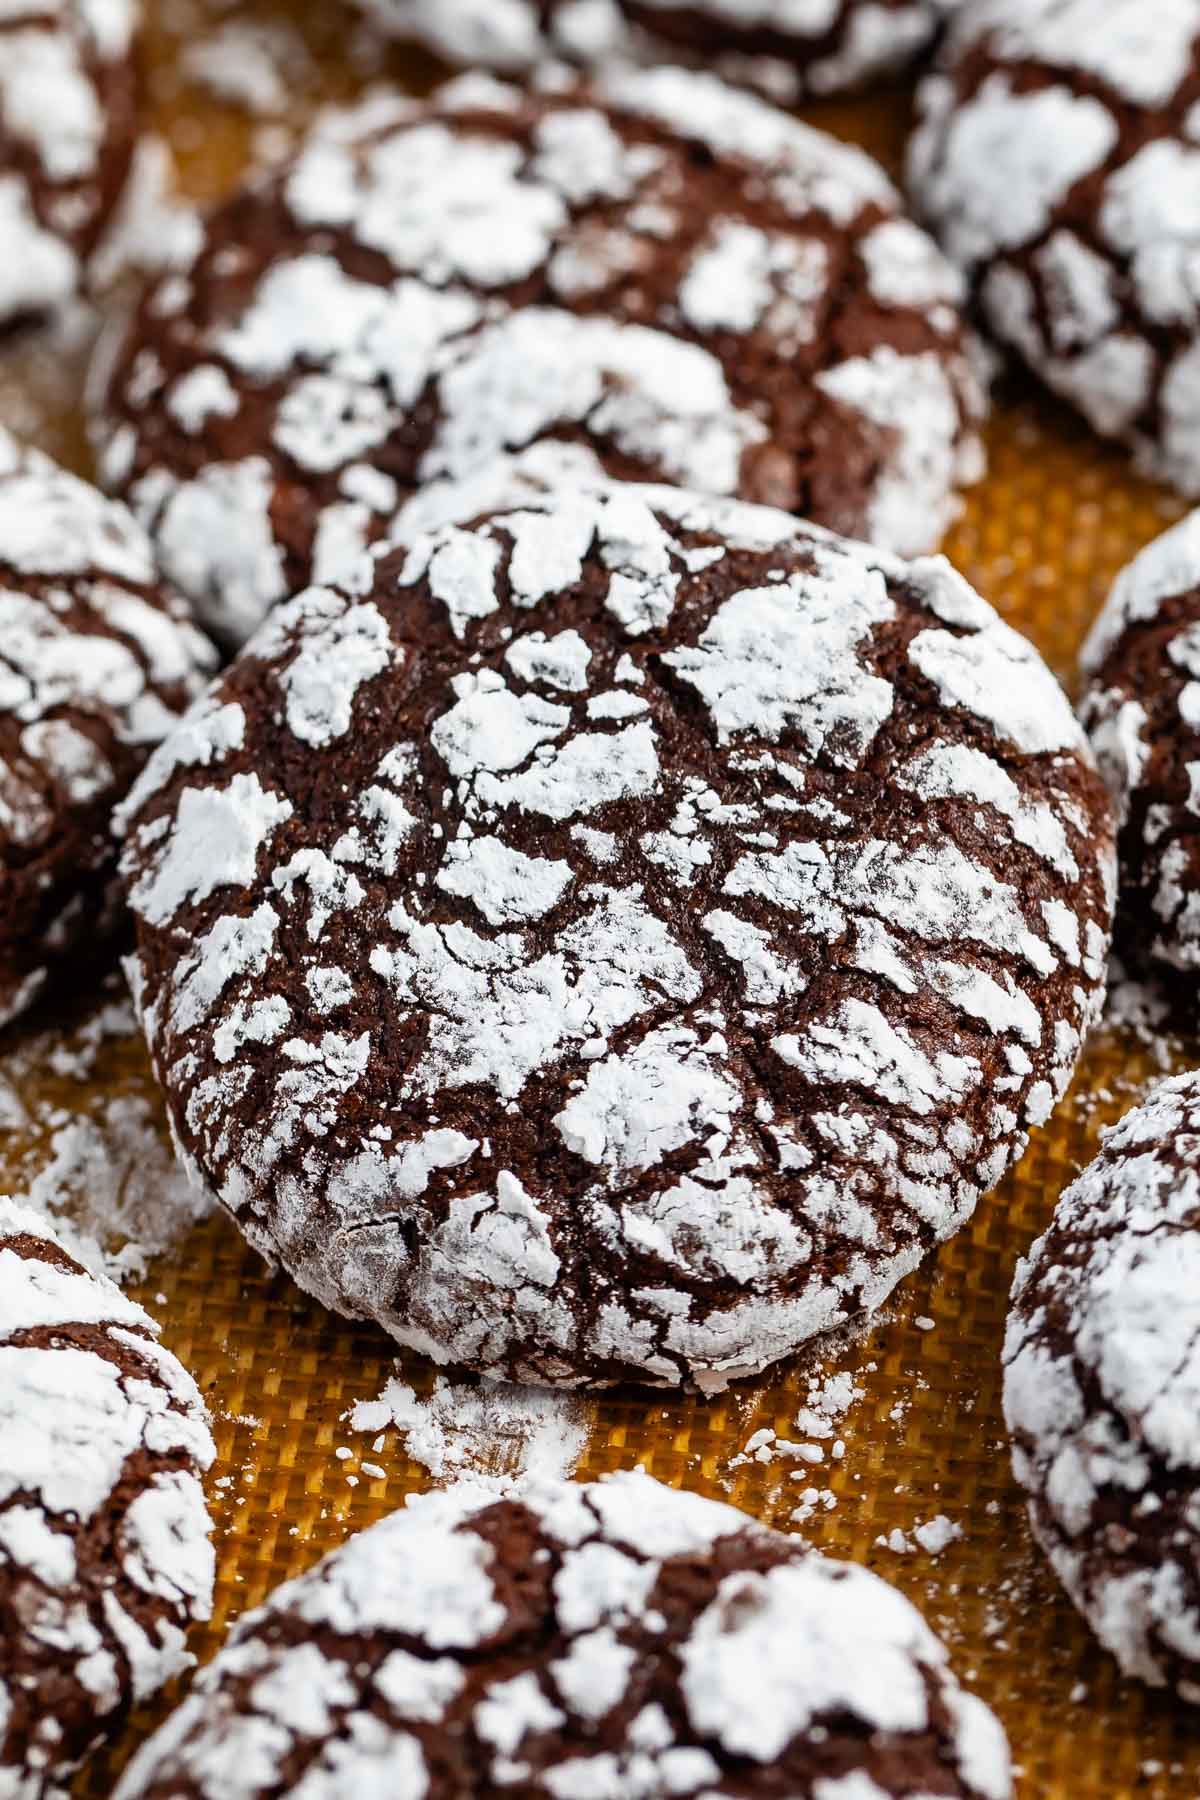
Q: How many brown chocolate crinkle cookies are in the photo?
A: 10